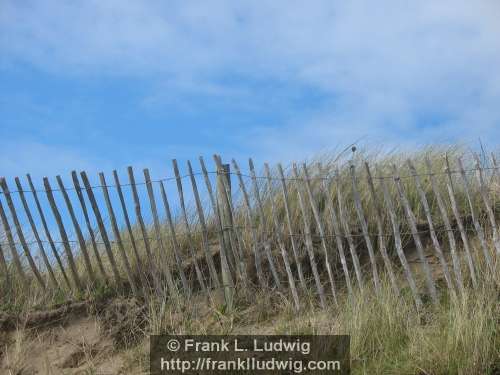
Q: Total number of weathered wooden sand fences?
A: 1